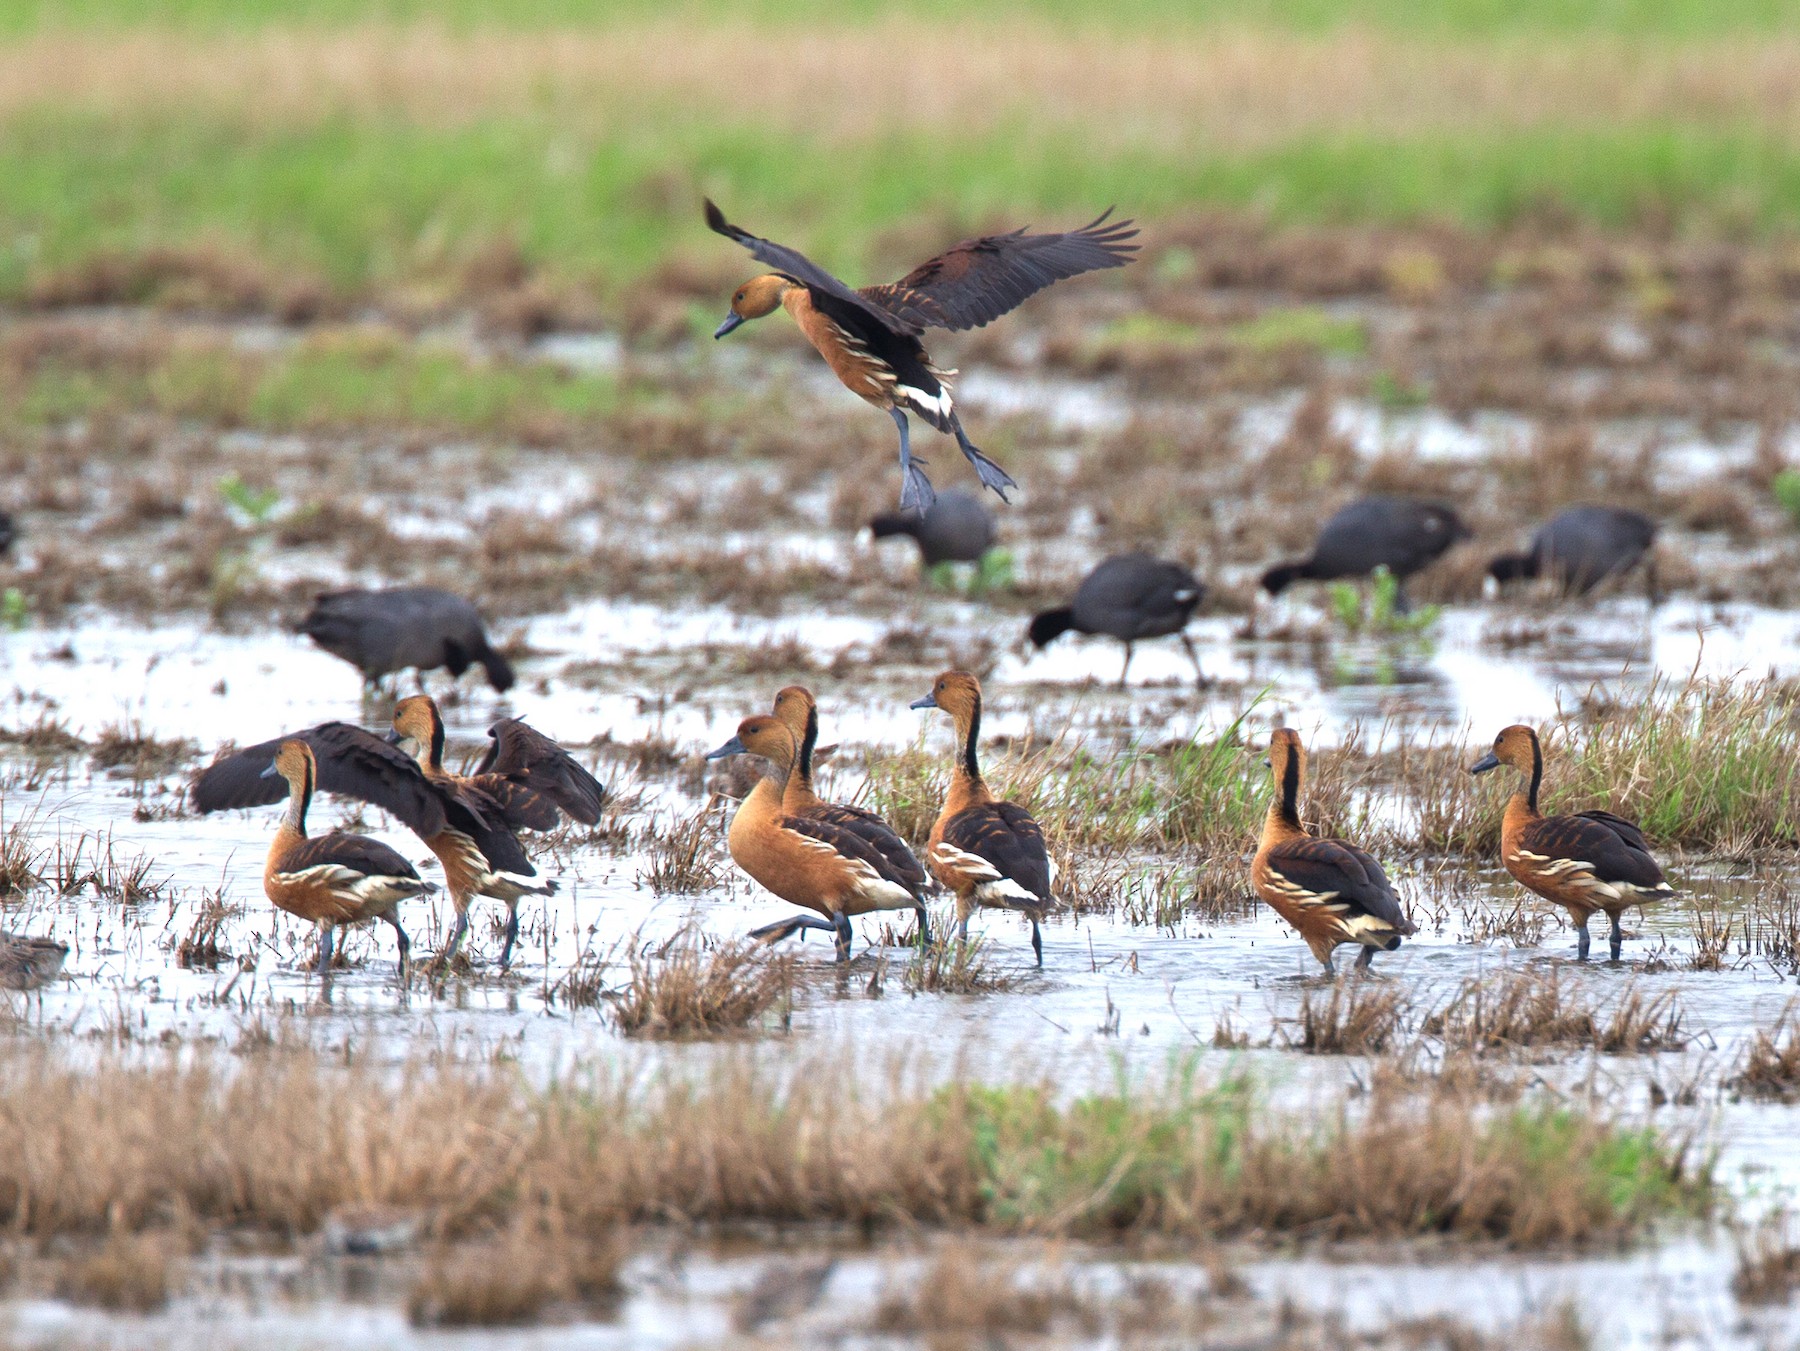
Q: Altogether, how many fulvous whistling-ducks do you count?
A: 8